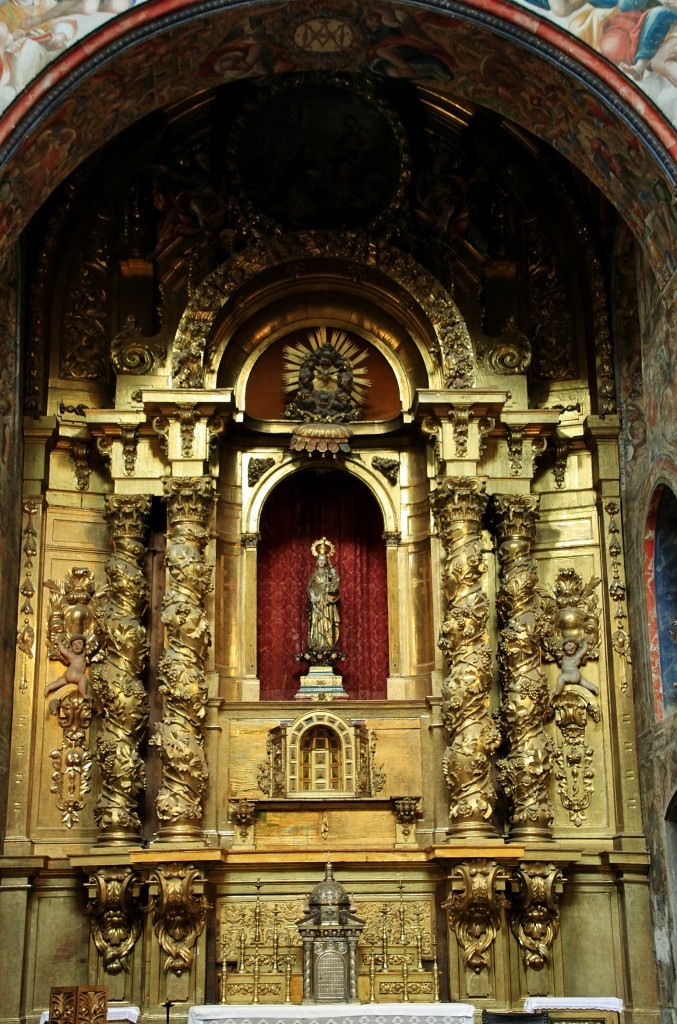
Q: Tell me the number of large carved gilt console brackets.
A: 4